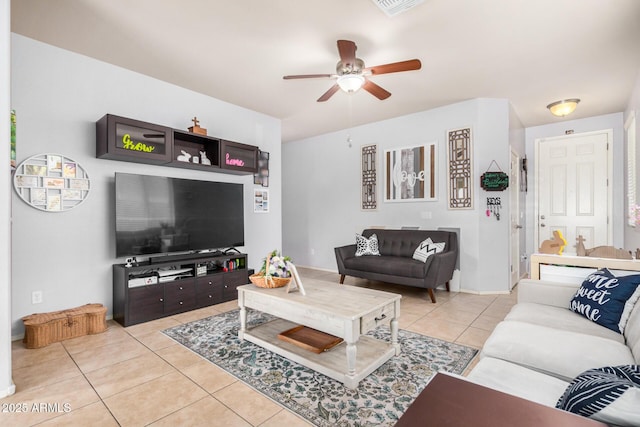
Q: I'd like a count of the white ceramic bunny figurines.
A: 2